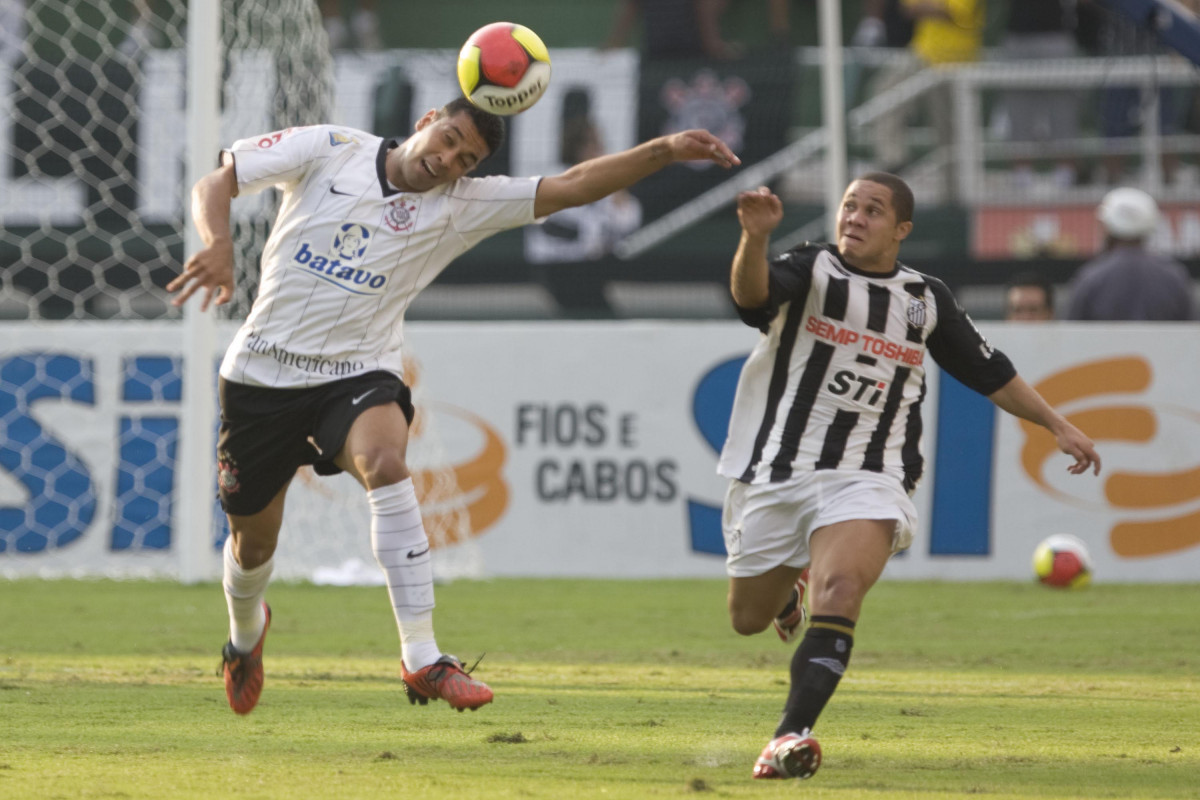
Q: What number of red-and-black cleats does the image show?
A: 2